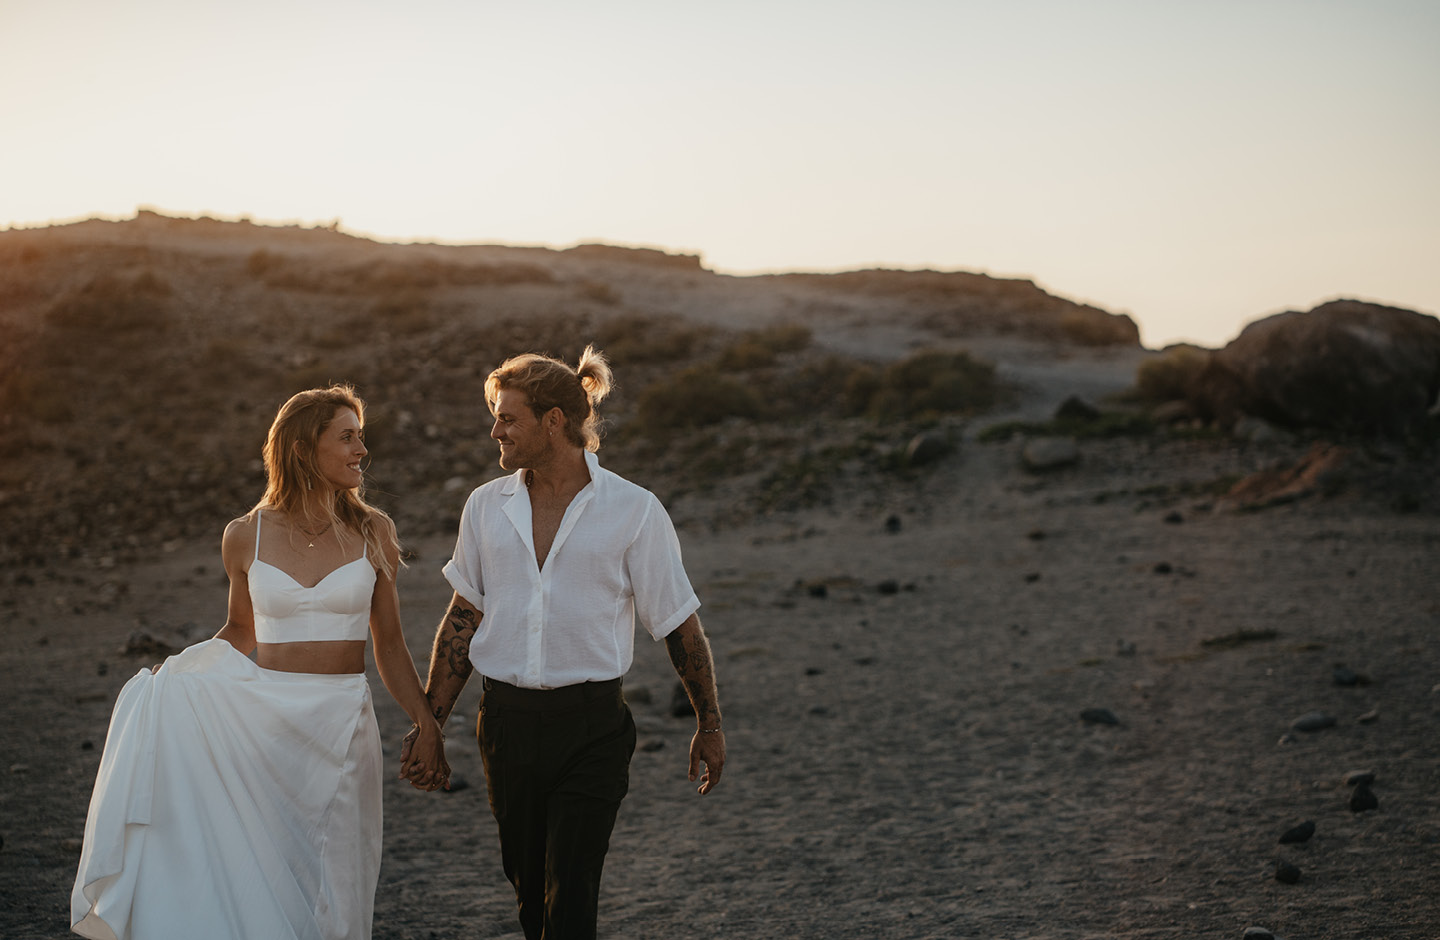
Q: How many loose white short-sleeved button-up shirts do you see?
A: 1